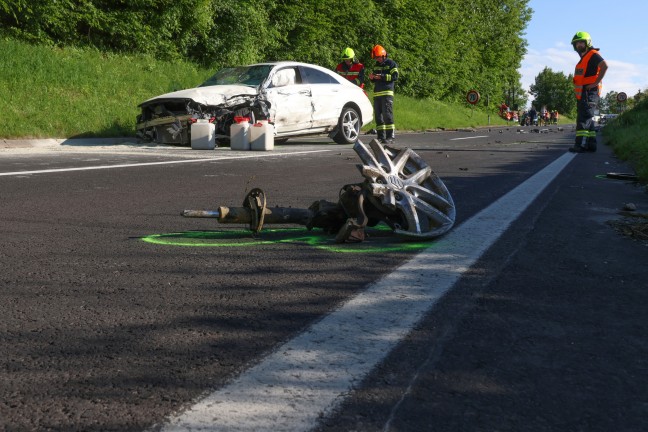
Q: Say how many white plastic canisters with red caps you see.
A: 3